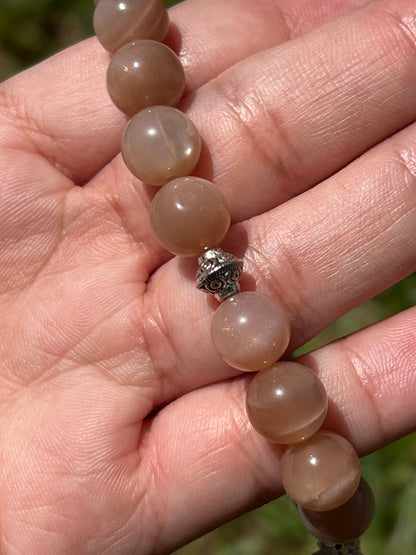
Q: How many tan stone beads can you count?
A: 8